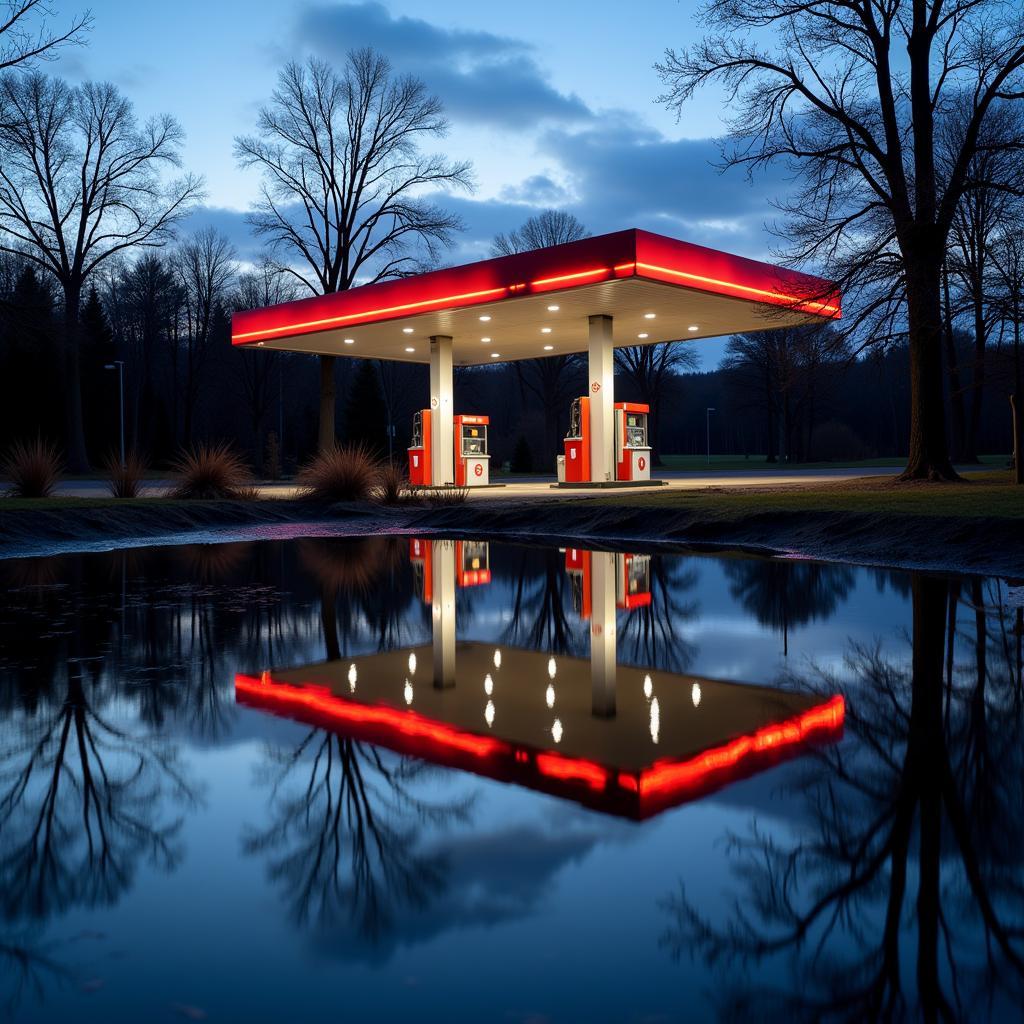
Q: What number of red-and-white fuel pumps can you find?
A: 4